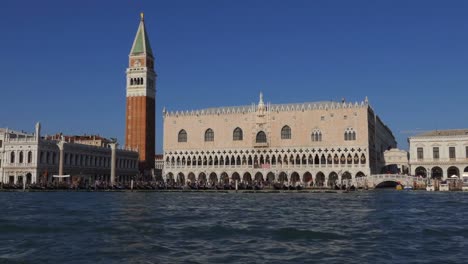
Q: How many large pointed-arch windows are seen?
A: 7